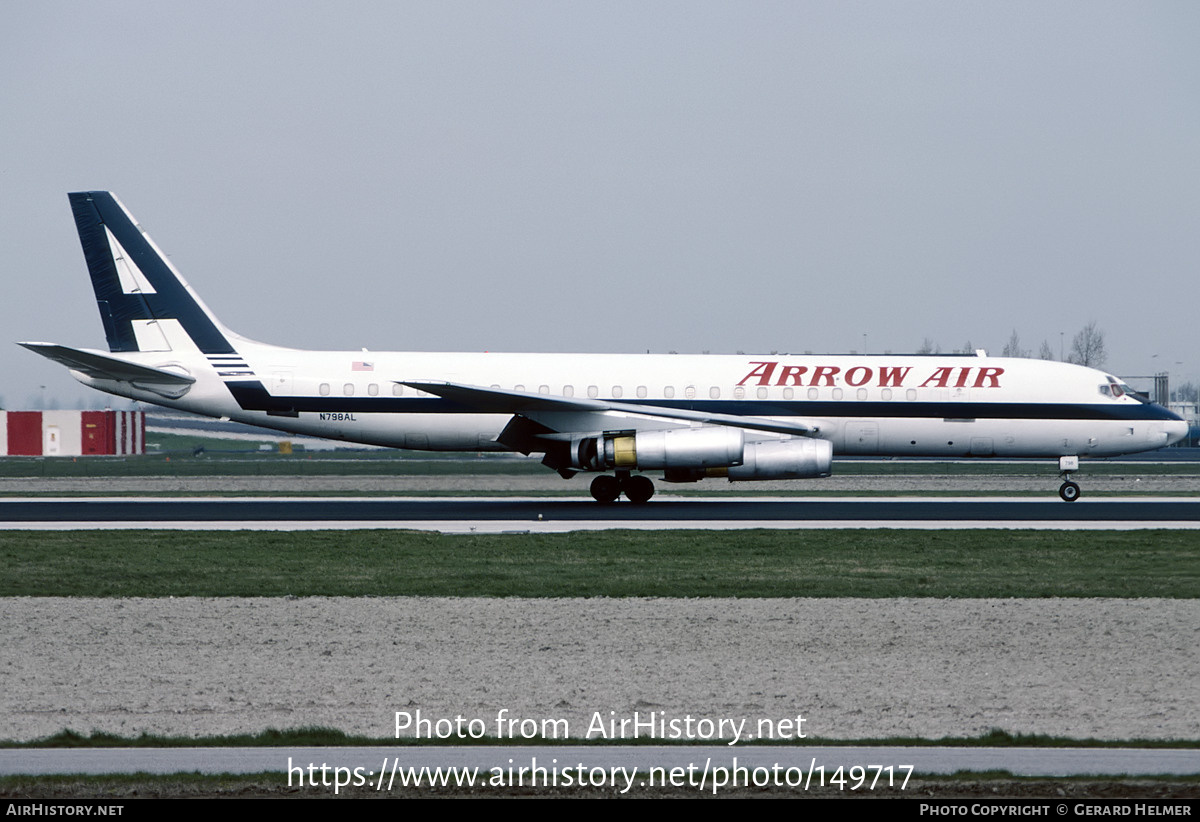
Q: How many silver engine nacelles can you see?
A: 2